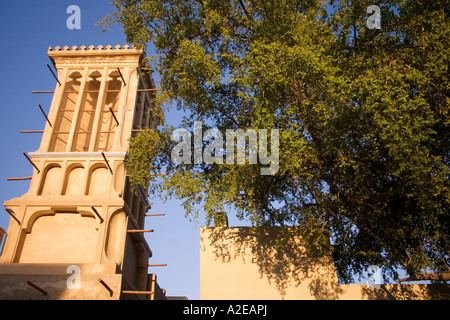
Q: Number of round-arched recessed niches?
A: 3